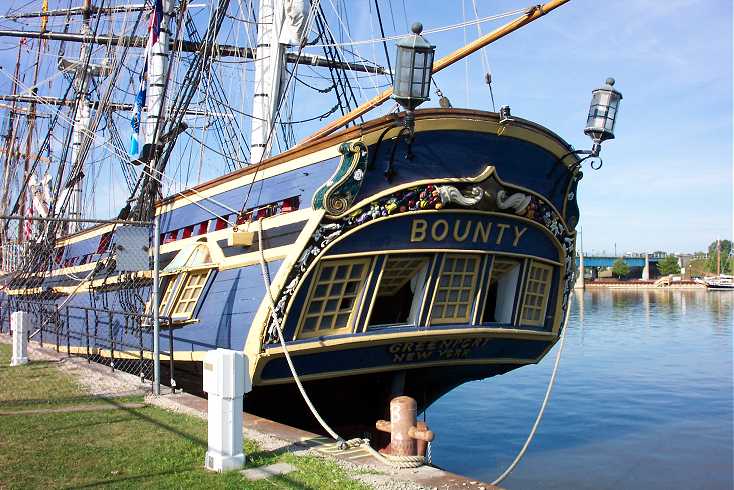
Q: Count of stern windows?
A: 5